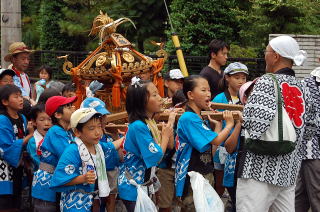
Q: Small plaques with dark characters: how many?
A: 1